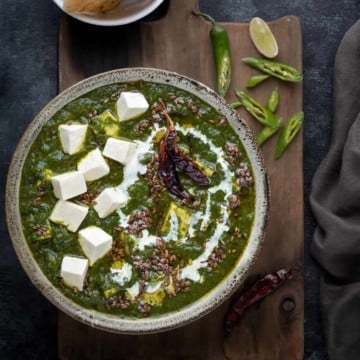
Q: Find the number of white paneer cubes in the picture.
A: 9